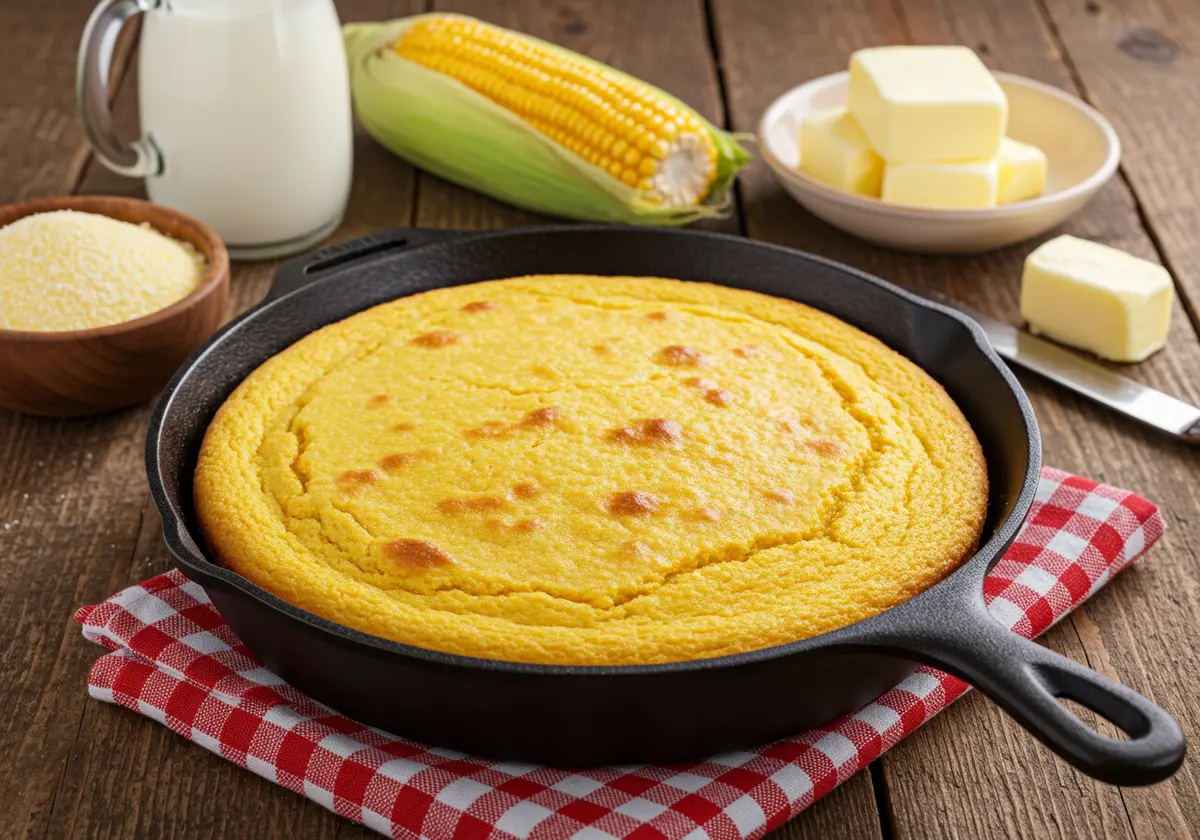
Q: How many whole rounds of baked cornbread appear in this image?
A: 1